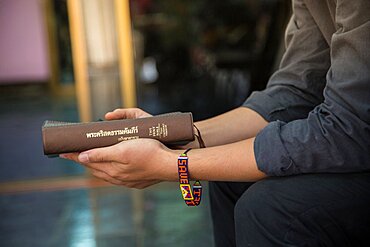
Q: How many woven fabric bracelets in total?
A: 1